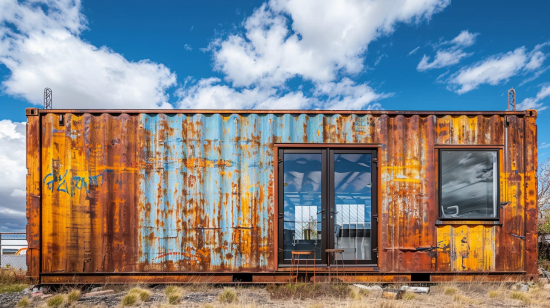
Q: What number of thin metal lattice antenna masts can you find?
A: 2